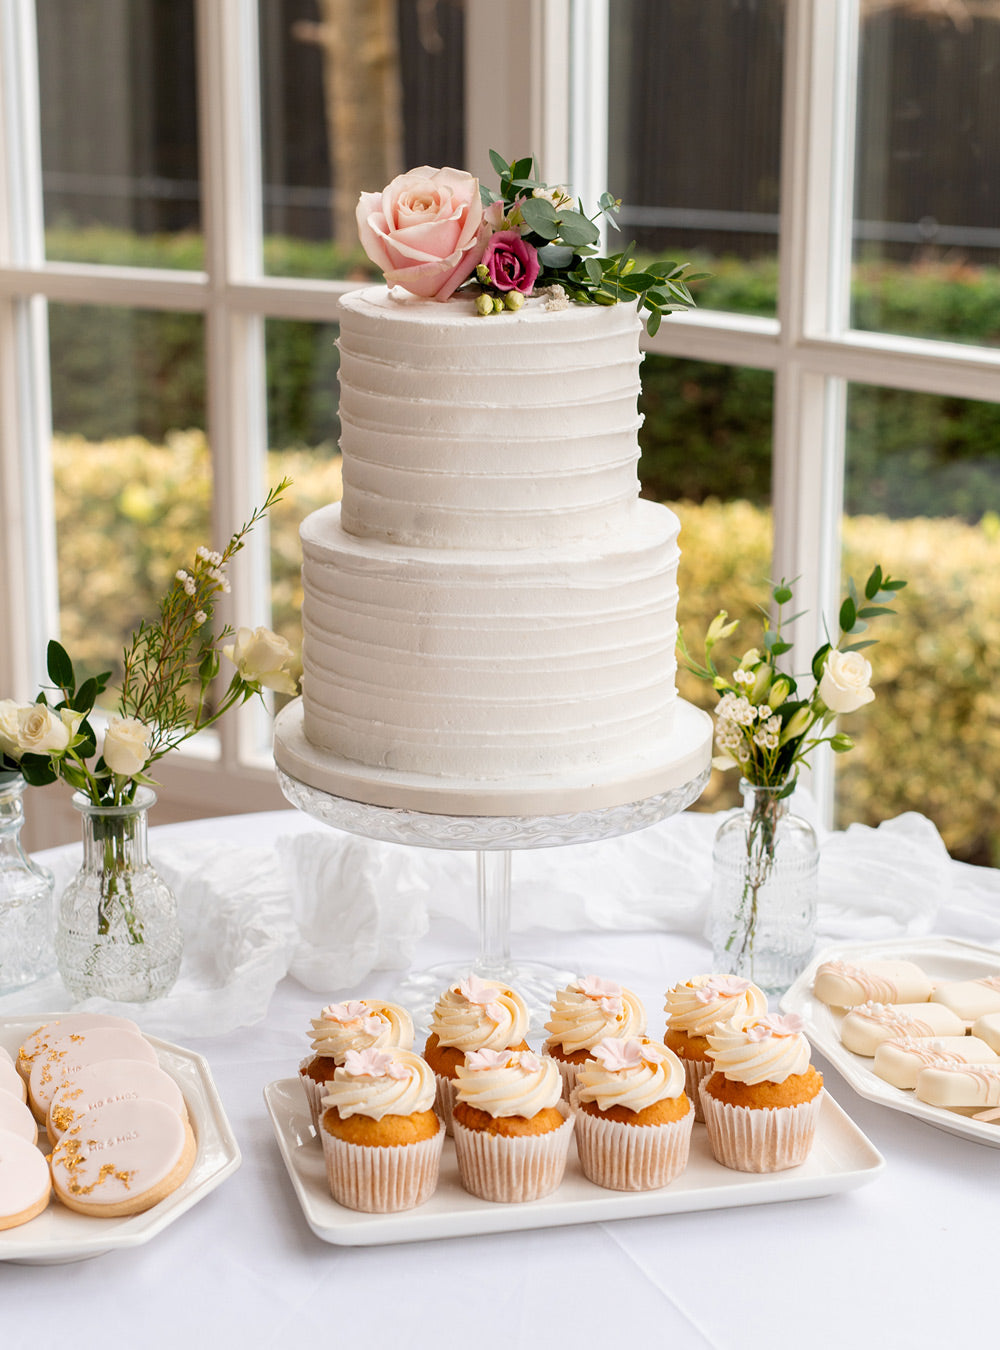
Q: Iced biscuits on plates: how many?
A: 8